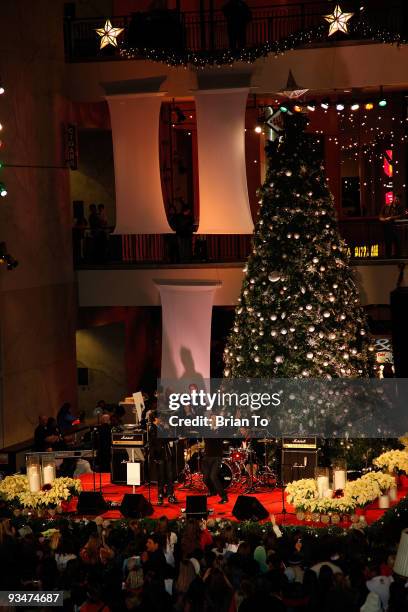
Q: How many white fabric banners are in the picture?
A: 3